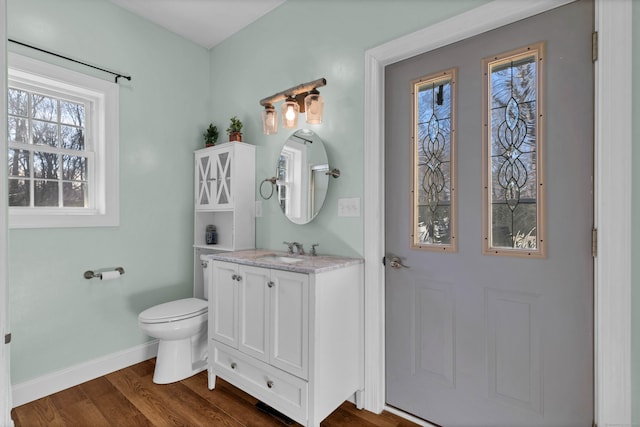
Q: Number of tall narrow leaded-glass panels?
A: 2